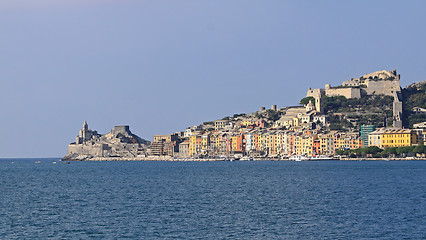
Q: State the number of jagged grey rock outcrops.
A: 1